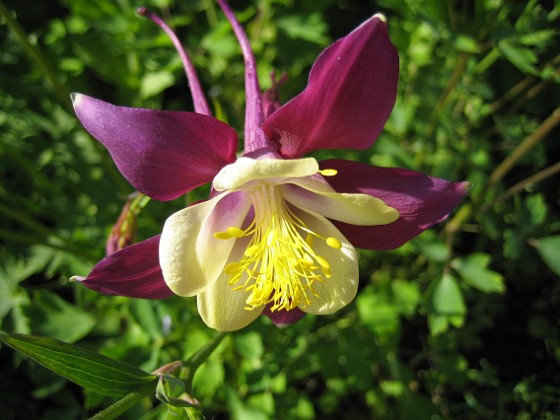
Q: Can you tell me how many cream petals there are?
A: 5